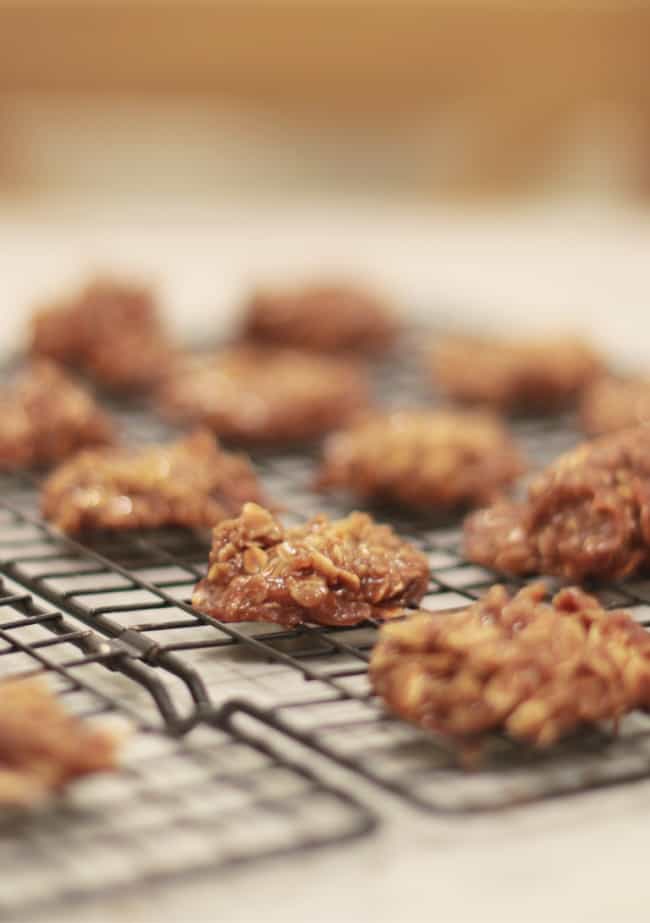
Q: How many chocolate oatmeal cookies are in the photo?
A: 12